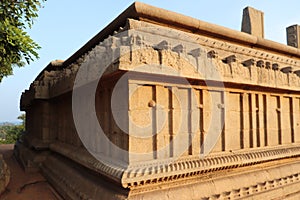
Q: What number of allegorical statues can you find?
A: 0